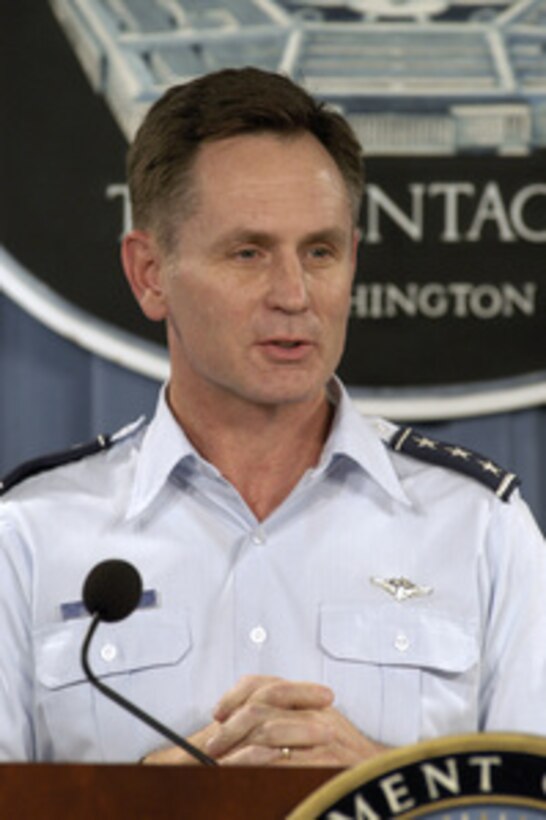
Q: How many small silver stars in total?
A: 3